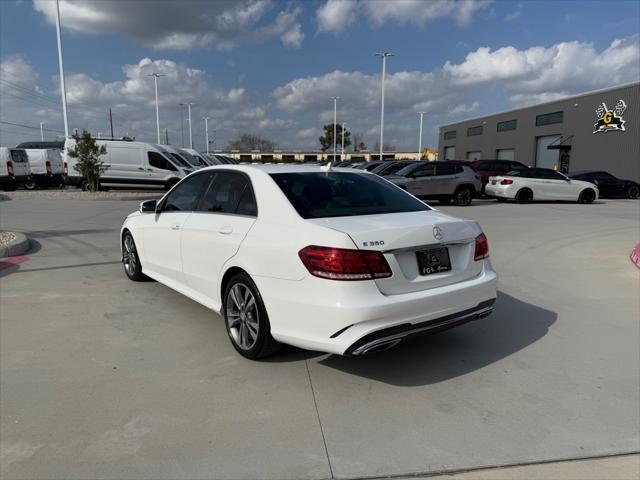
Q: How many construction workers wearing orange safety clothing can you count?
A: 0